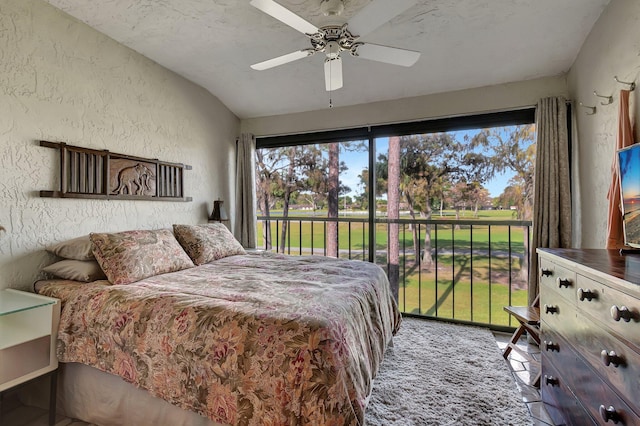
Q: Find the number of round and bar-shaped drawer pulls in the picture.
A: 9